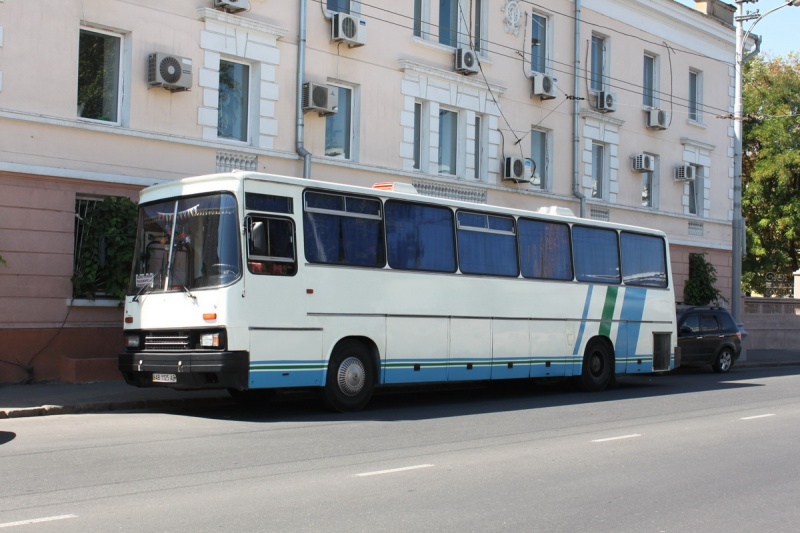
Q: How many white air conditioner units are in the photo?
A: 11